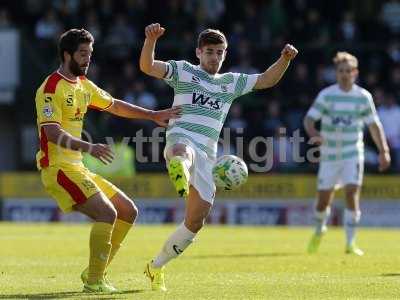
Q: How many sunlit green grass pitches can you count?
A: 1